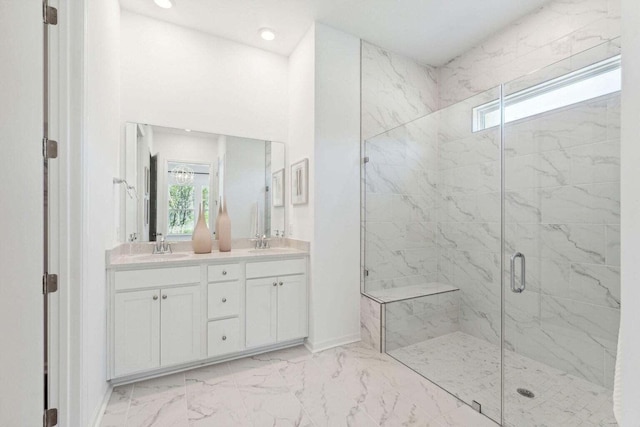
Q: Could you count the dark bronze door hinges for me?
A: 4